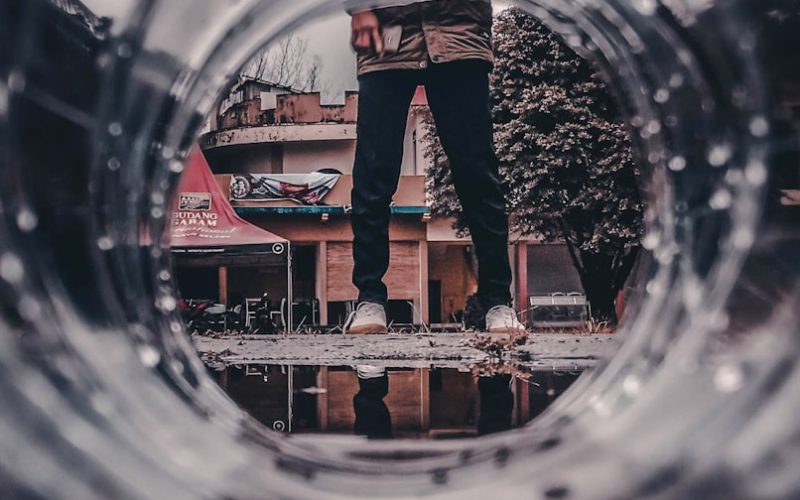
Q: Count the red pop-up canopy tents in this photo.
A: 1